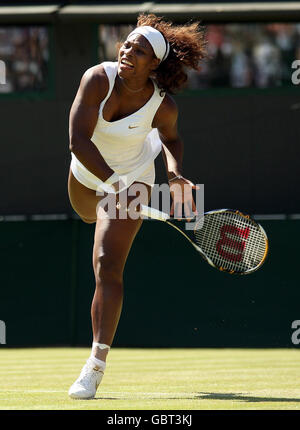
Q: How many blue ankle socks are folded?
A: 0